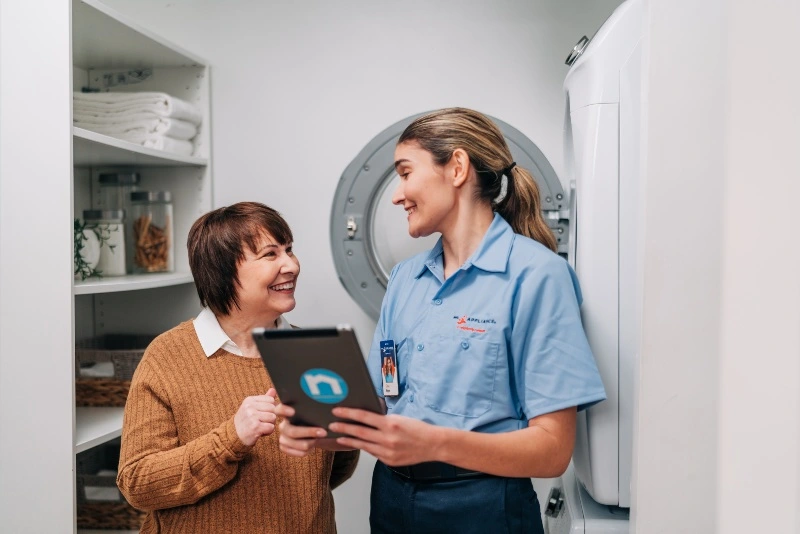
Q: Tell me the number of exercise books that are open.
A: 0